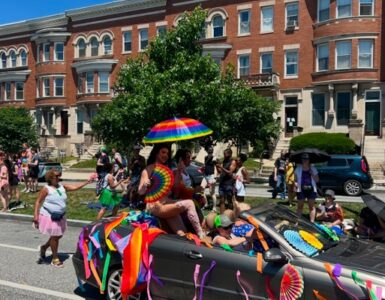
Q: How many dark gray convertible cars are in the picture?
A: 1